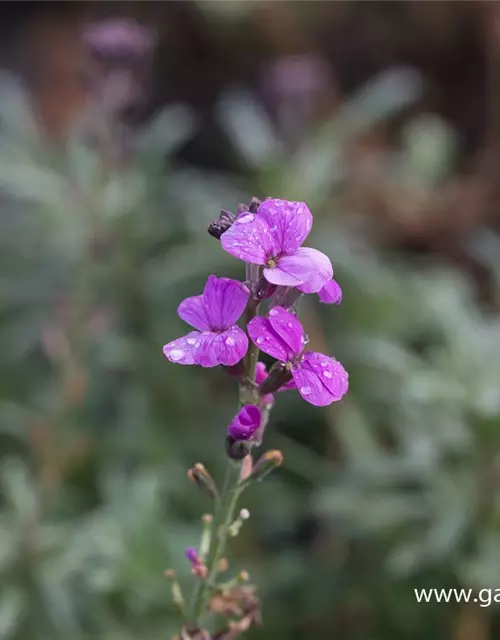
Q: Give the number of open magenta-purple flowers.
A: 3